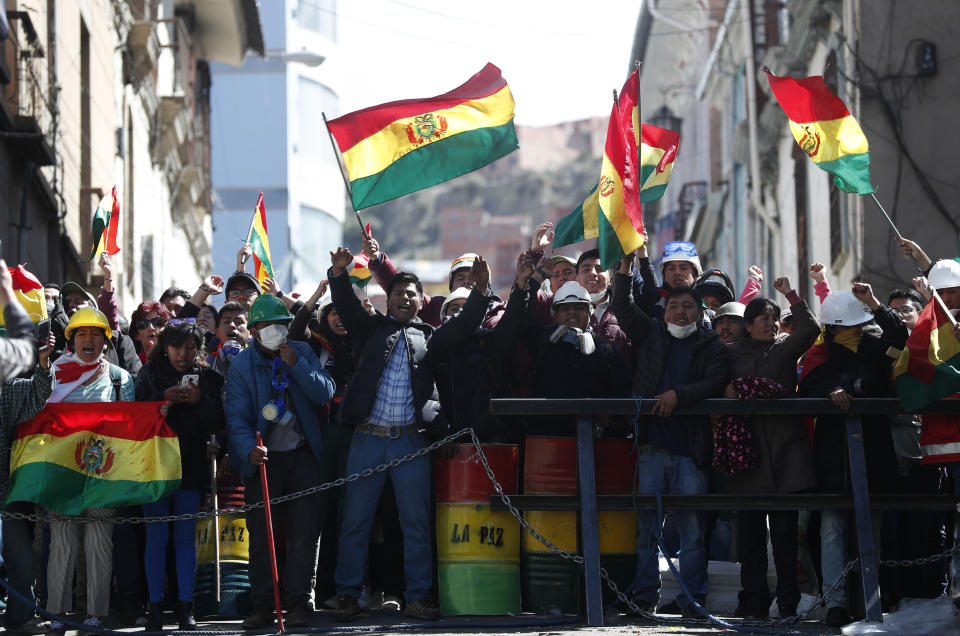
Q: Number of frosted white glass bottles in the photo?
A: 0